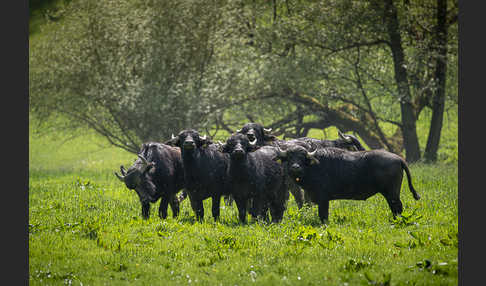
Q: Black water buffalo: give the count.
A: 6